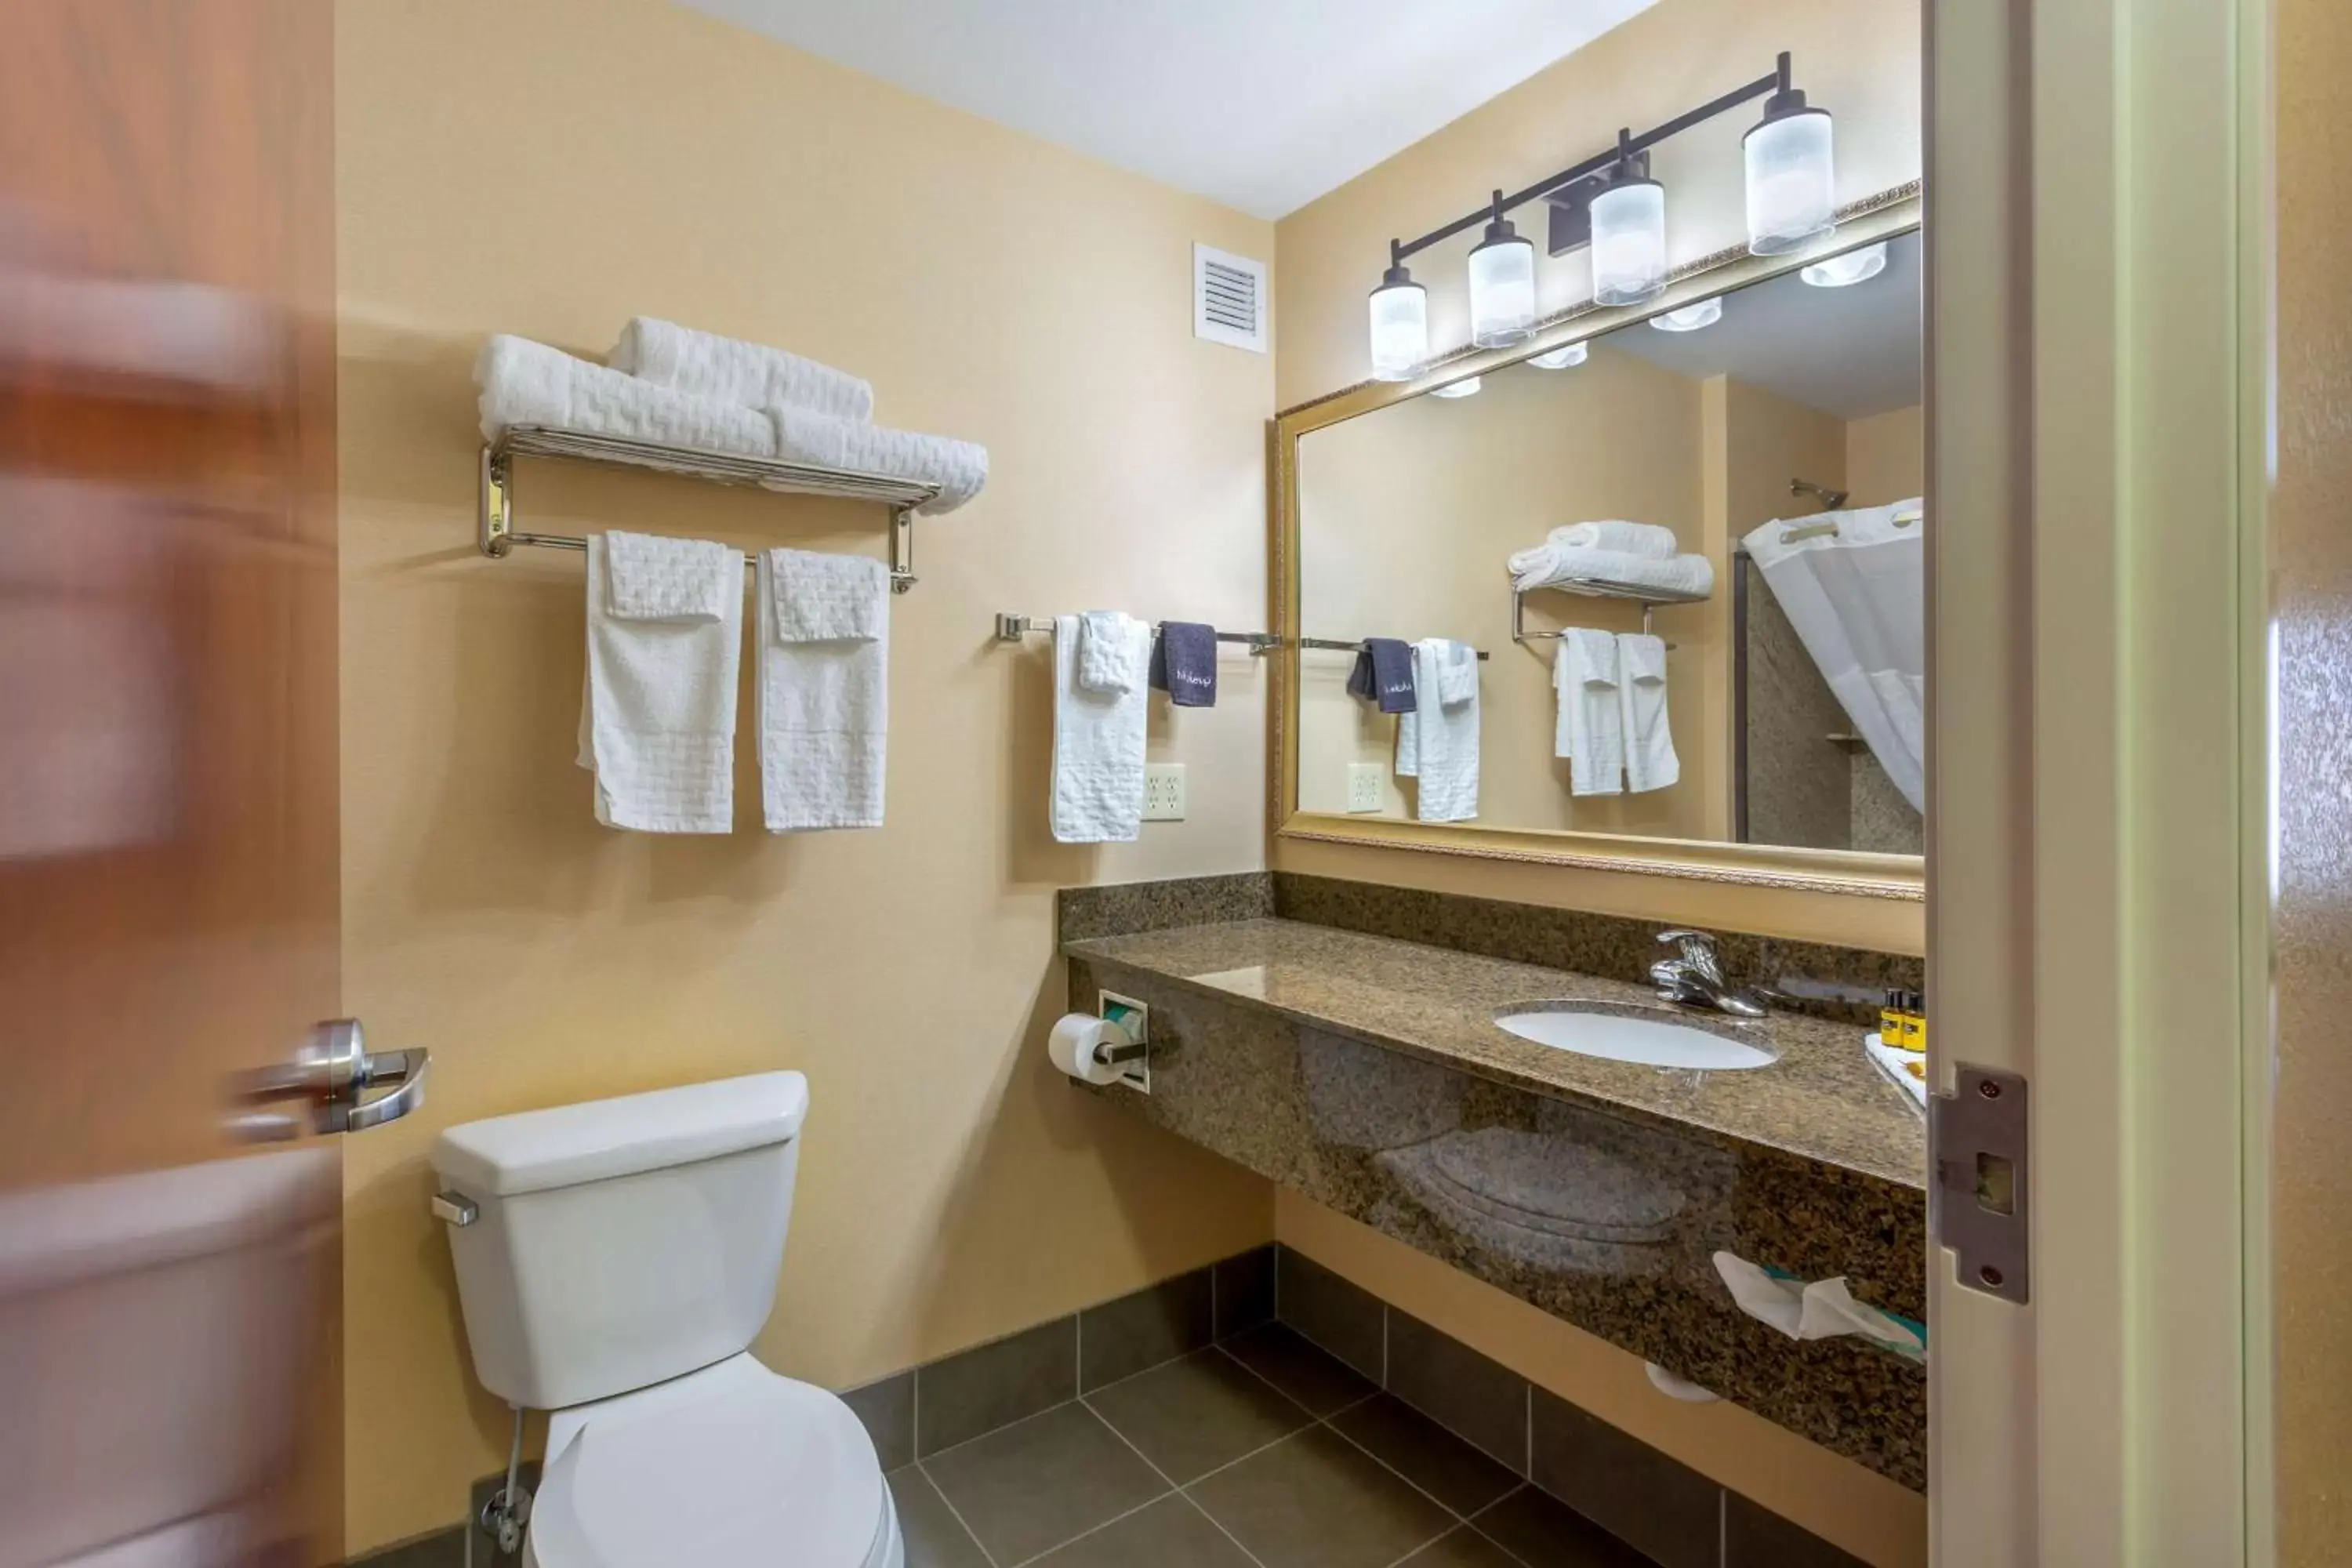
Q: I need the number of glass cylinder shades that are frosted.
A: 4